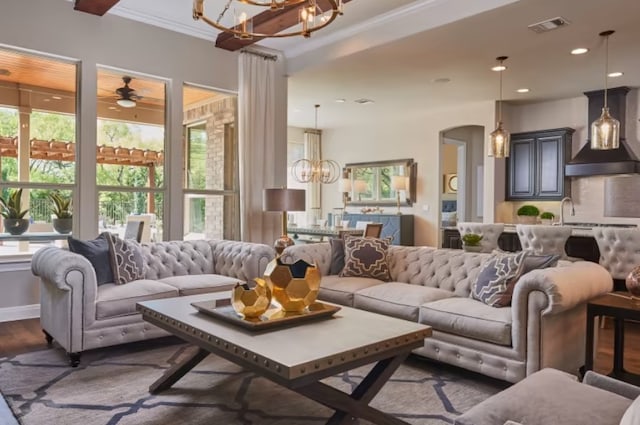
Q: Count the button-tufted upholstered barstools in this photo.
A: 3